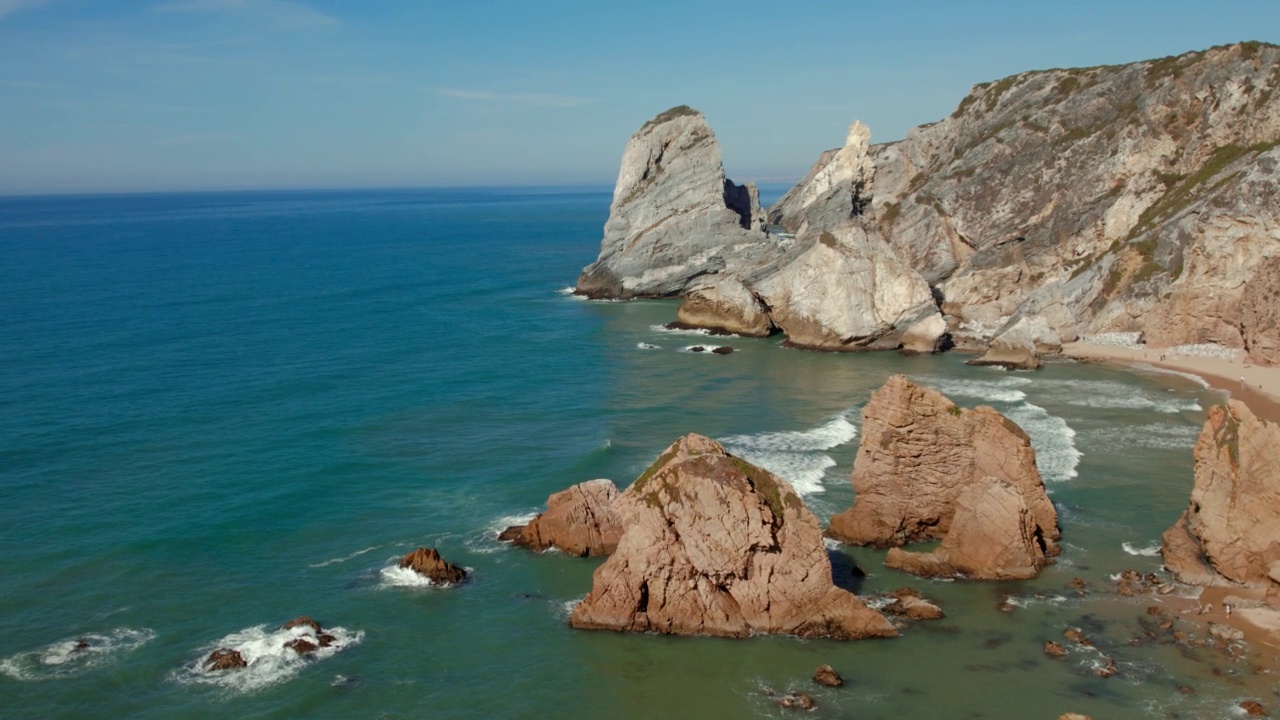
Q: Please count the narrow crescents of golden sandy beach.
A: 1